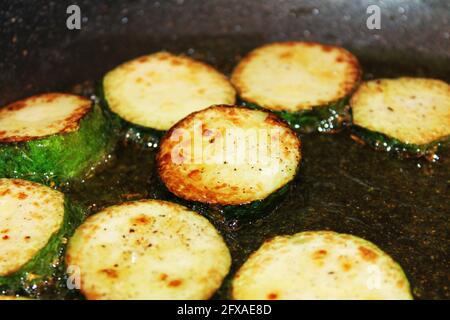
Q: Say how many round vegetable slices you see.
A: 8